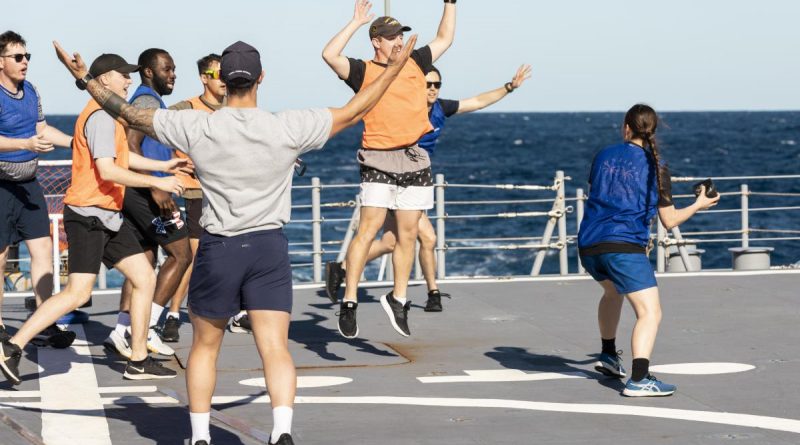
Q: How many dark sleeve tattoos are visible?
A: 1